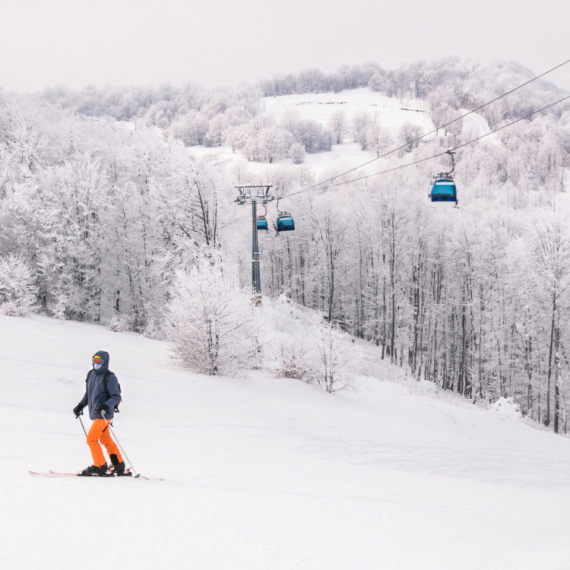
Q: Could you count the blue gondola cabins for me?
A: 3